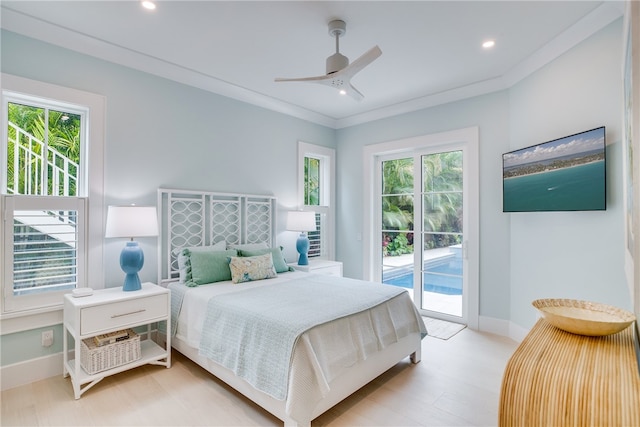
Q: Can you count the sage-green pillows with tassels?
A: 2